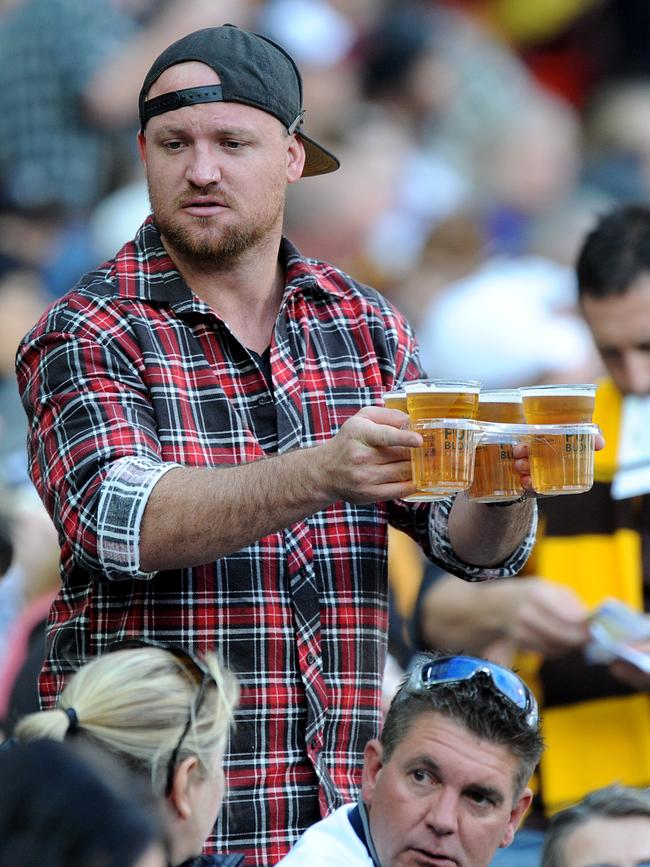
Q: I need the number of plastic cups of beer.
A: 4